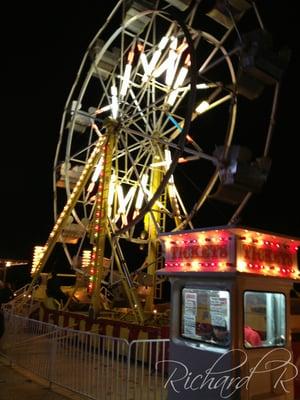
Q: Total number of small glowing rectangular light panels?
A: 2